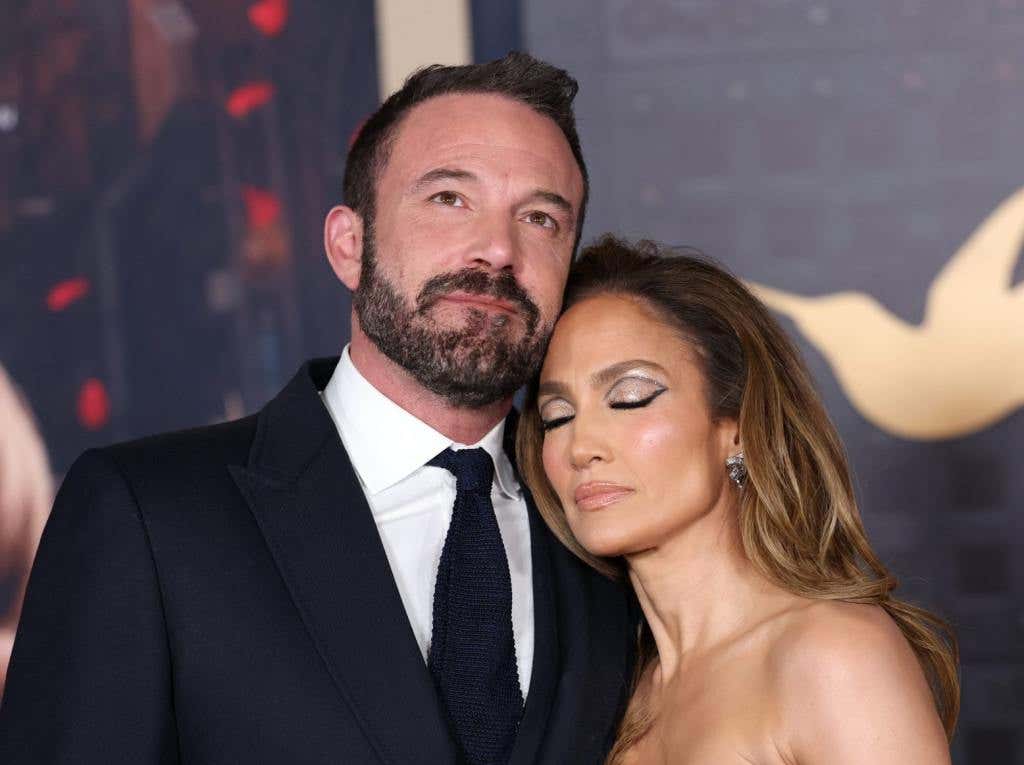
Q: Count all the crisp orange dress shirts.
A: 0